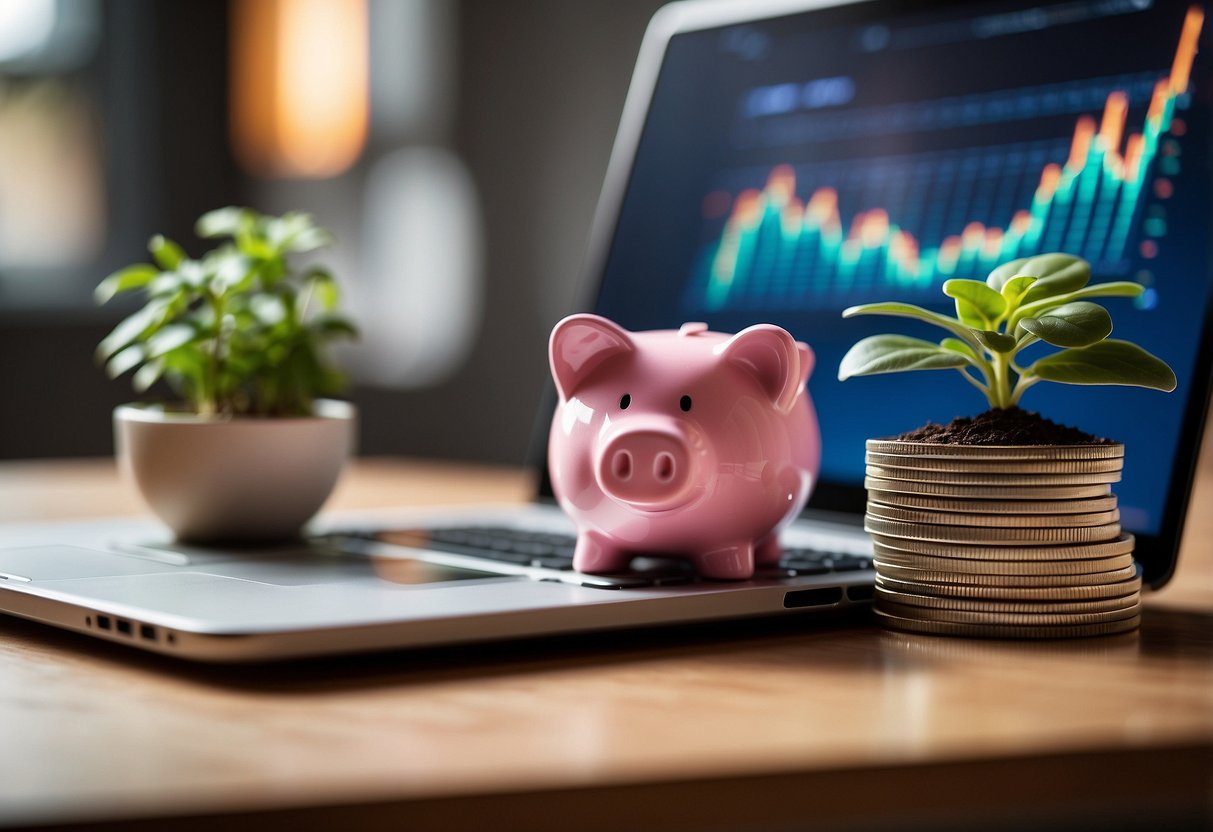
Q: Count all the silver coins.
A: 14